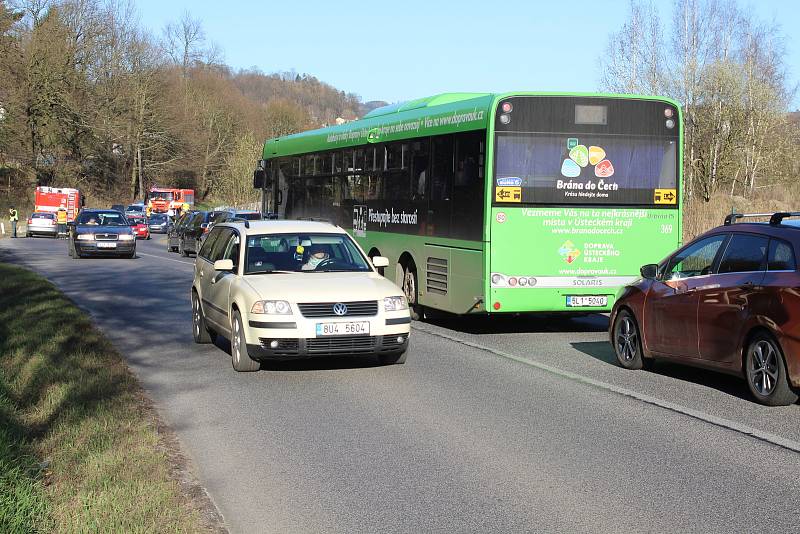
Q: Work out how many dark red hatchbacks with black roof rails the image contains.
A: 1